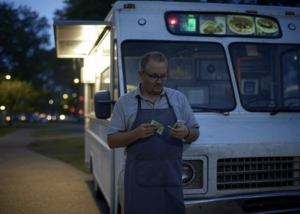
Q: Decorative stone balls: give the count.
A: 0